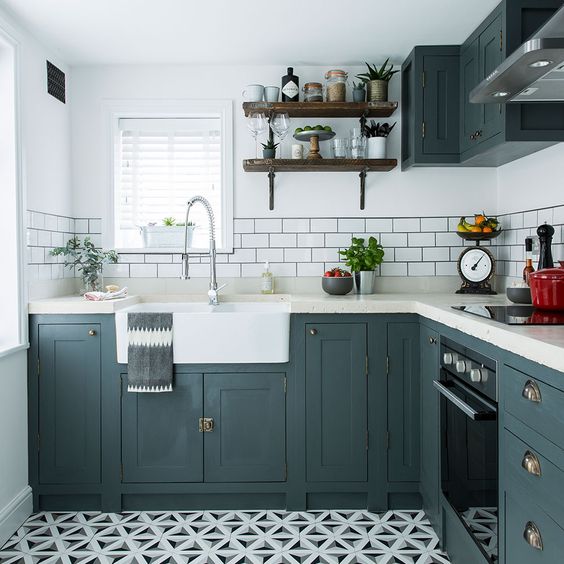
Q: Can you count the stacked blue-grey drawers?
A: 3